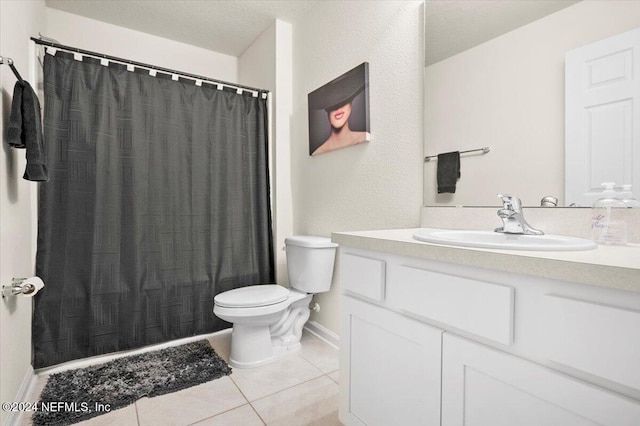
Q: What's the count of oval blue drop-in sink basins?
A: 0